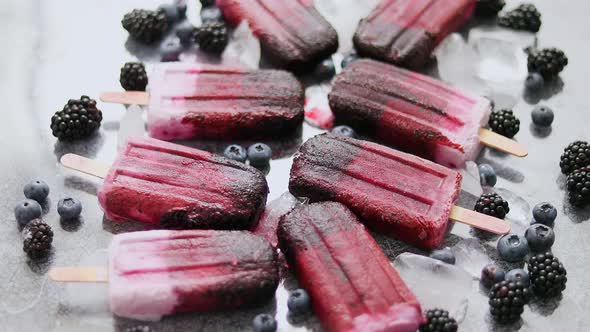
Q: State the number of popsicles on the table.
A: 8